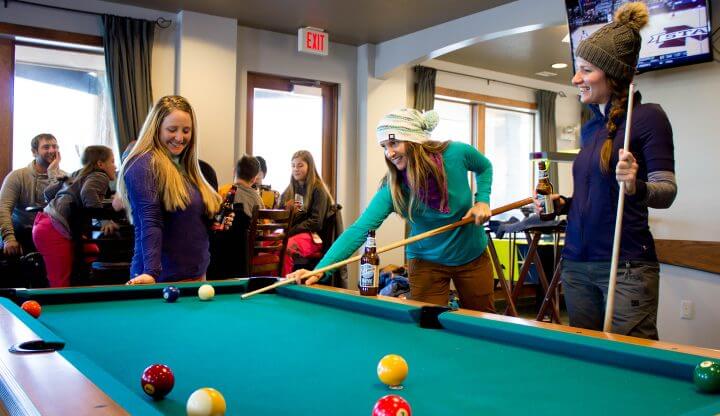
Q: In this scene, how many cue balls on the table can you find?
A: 1